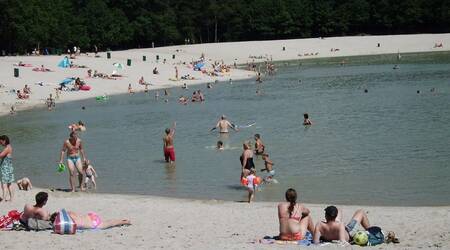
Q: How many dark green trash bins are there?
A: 8